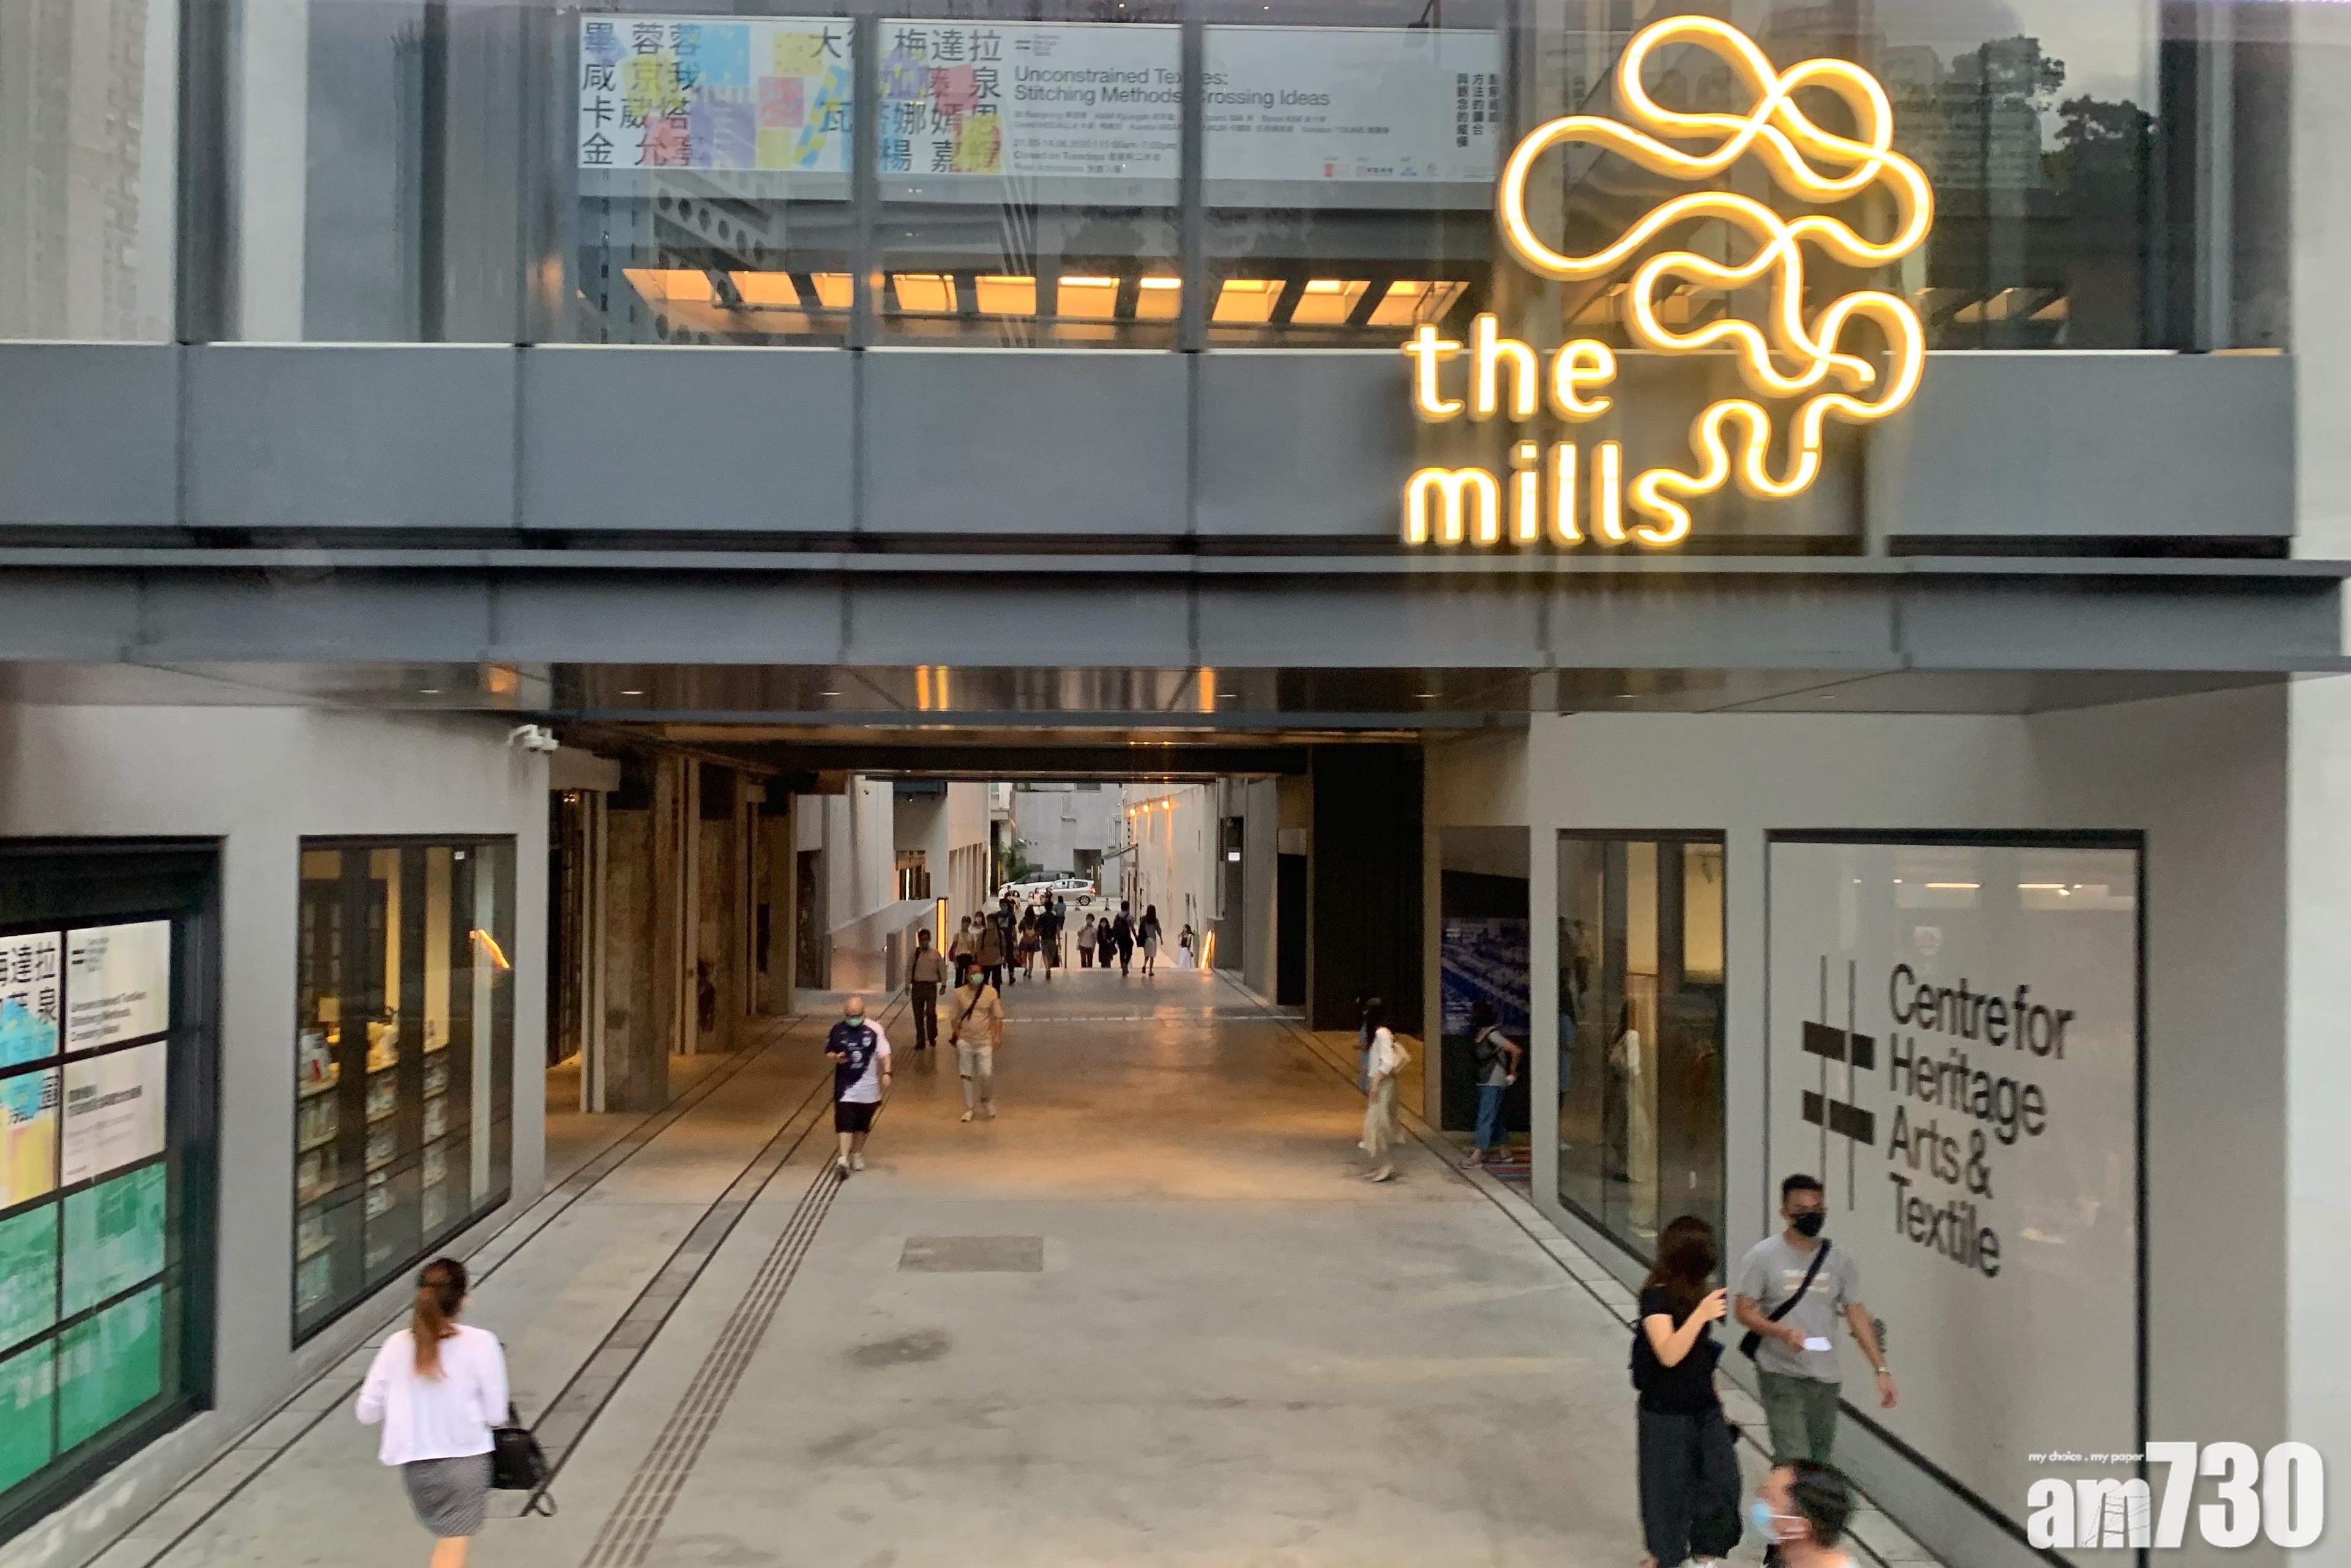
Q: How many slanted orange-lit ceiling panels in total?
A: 10